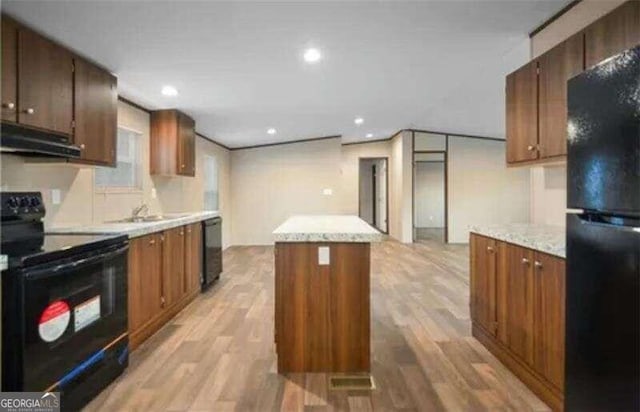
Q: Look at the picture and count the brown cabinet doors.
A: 13